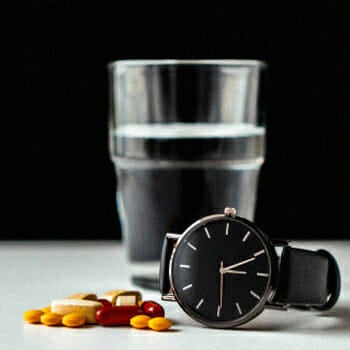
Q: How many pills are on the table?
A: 12